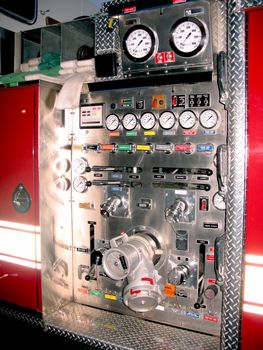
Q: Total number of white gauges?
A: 11